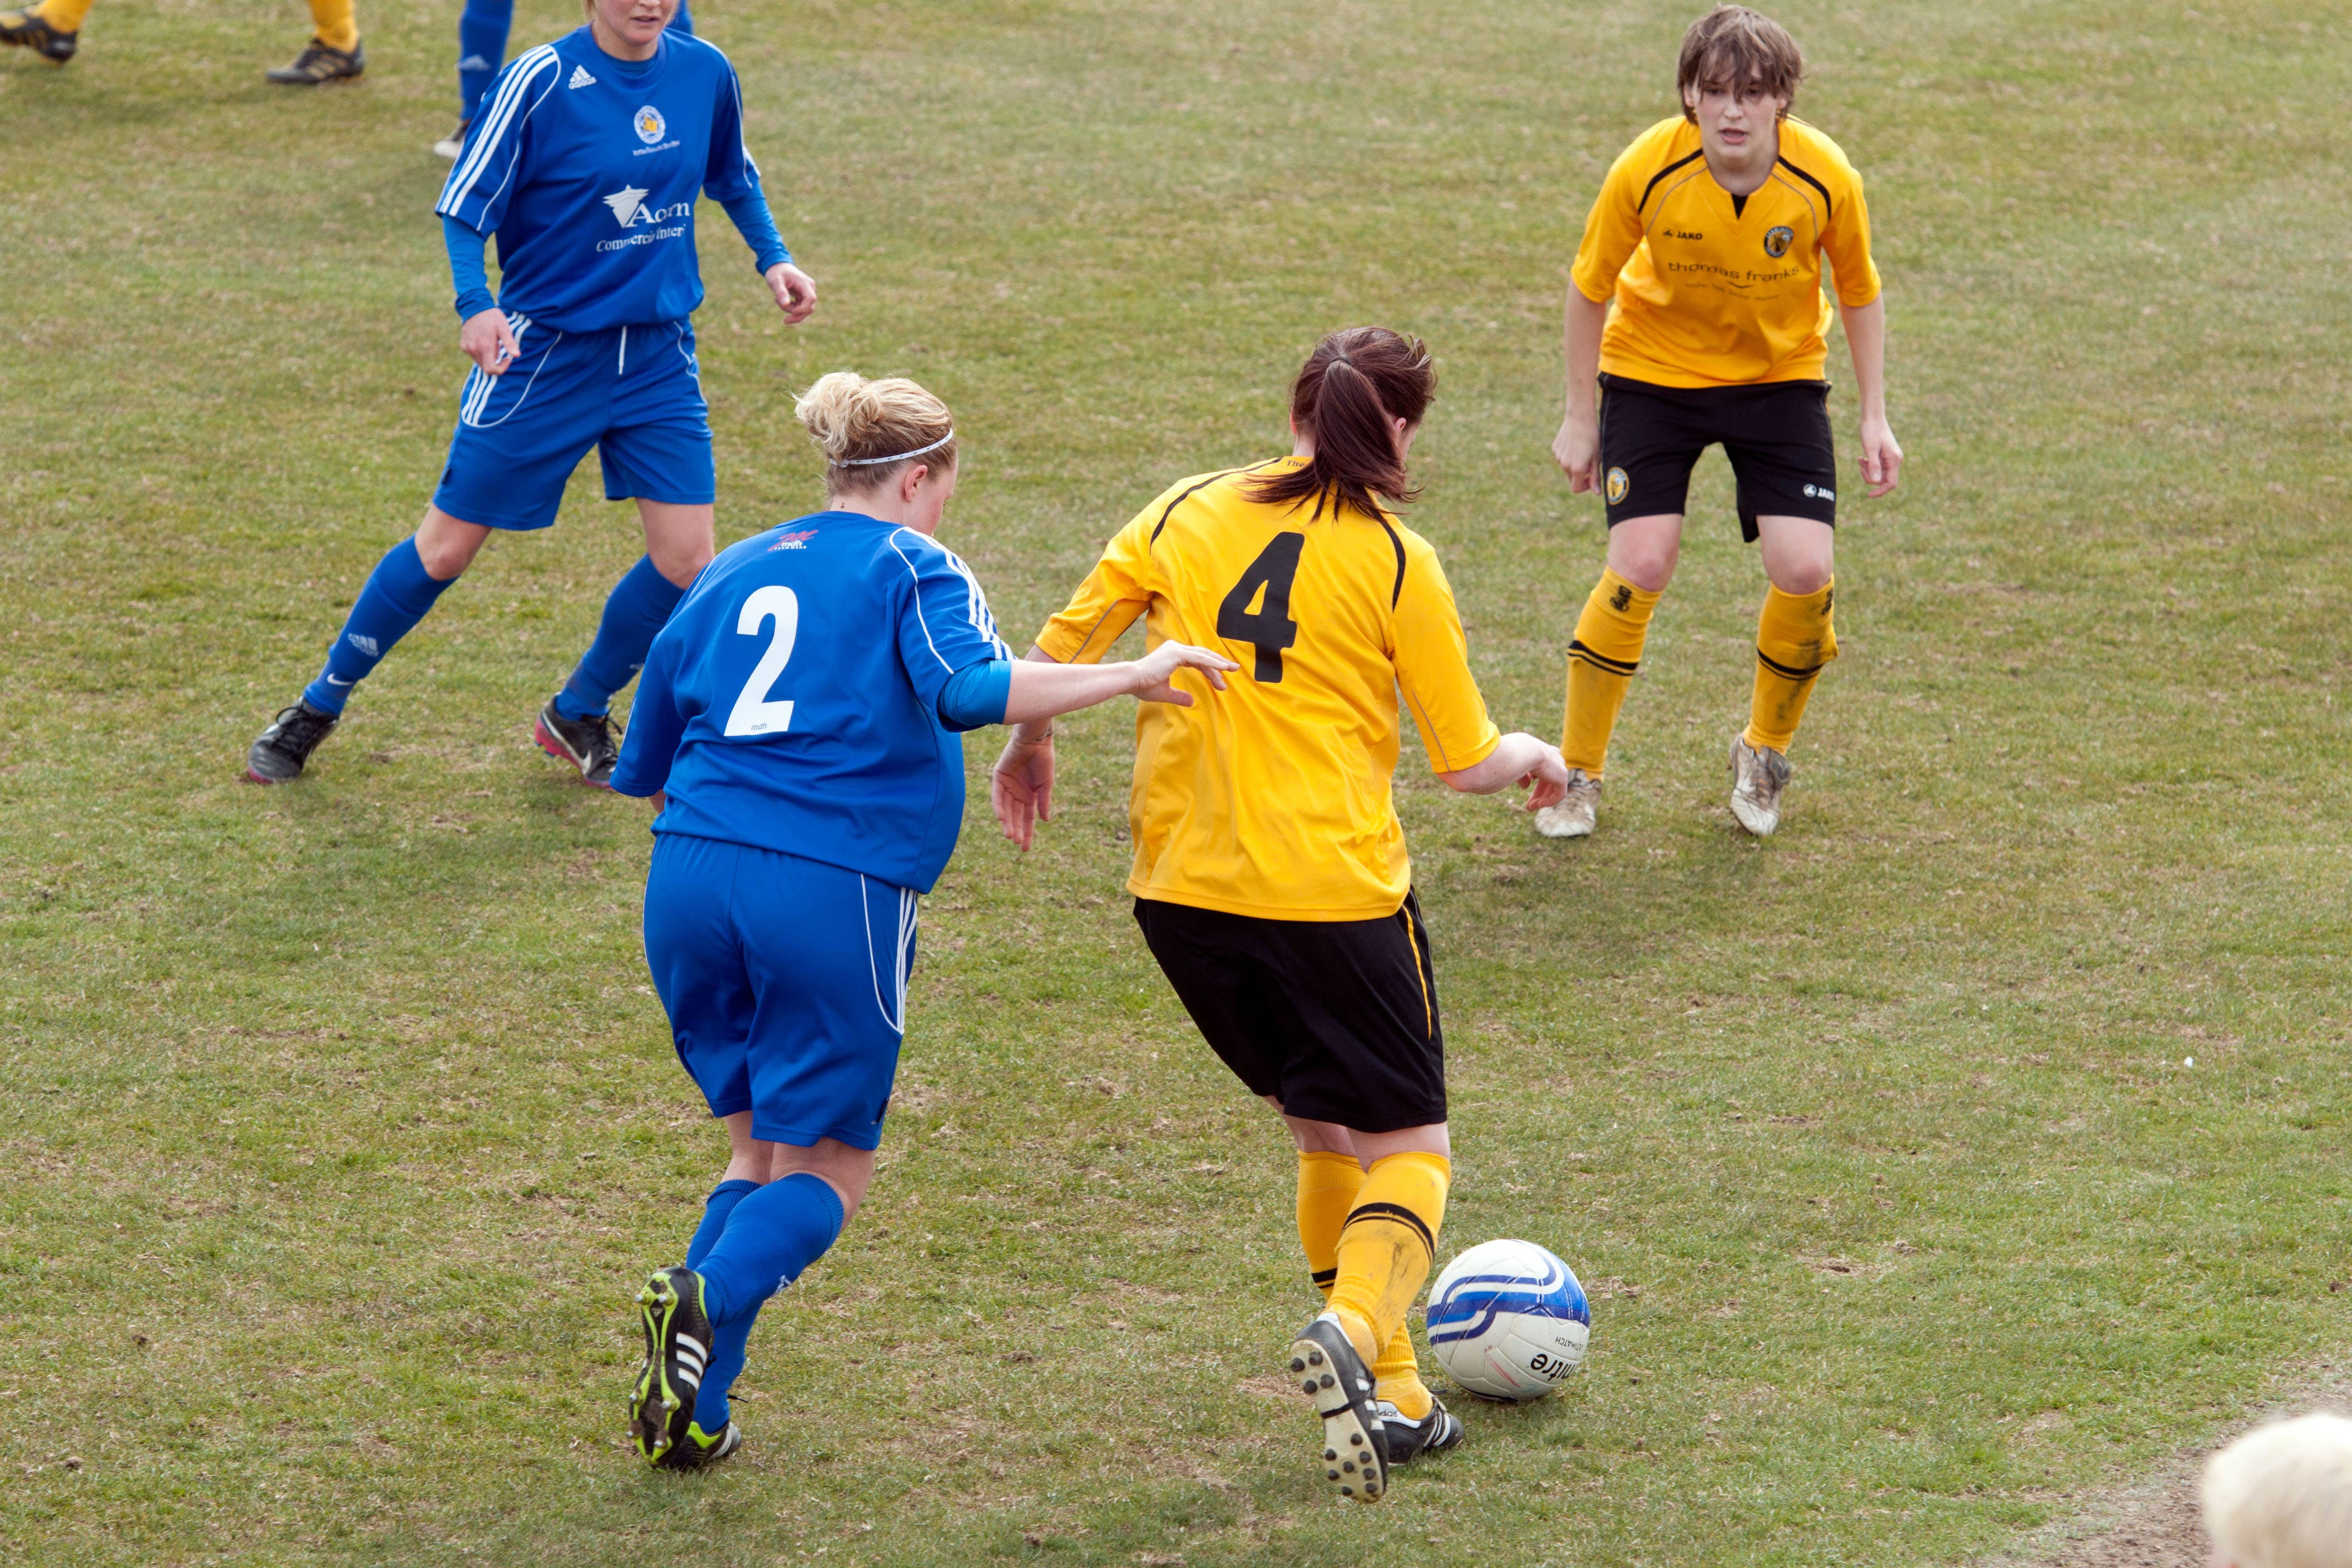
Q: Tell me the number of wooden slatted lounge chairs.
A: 0